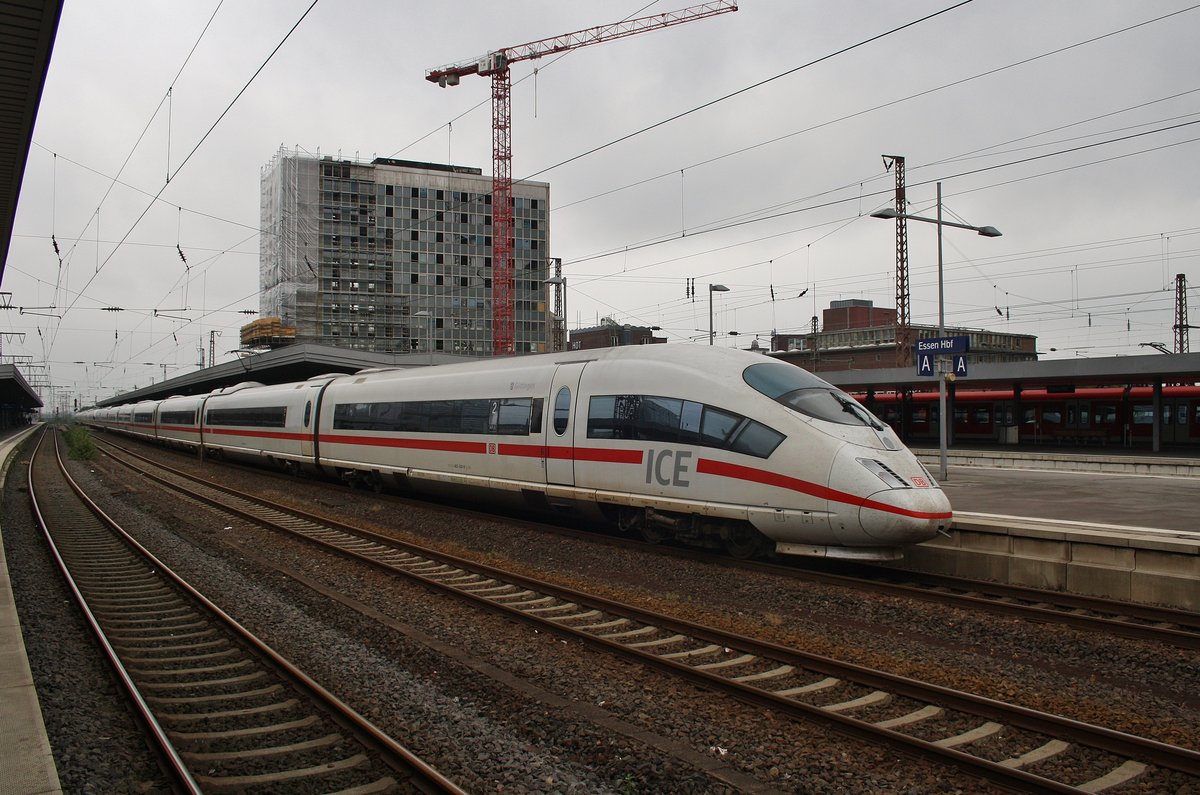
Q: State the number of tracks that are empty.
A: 2